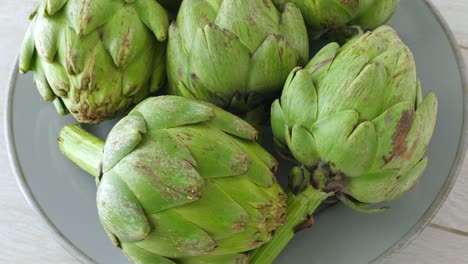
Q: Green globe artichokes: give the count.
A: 5